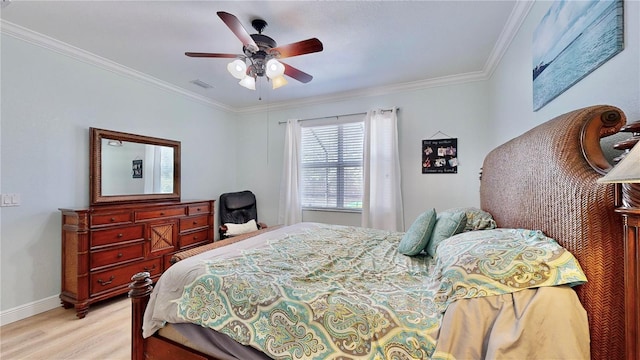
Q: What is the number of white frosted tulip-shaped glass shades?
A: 4